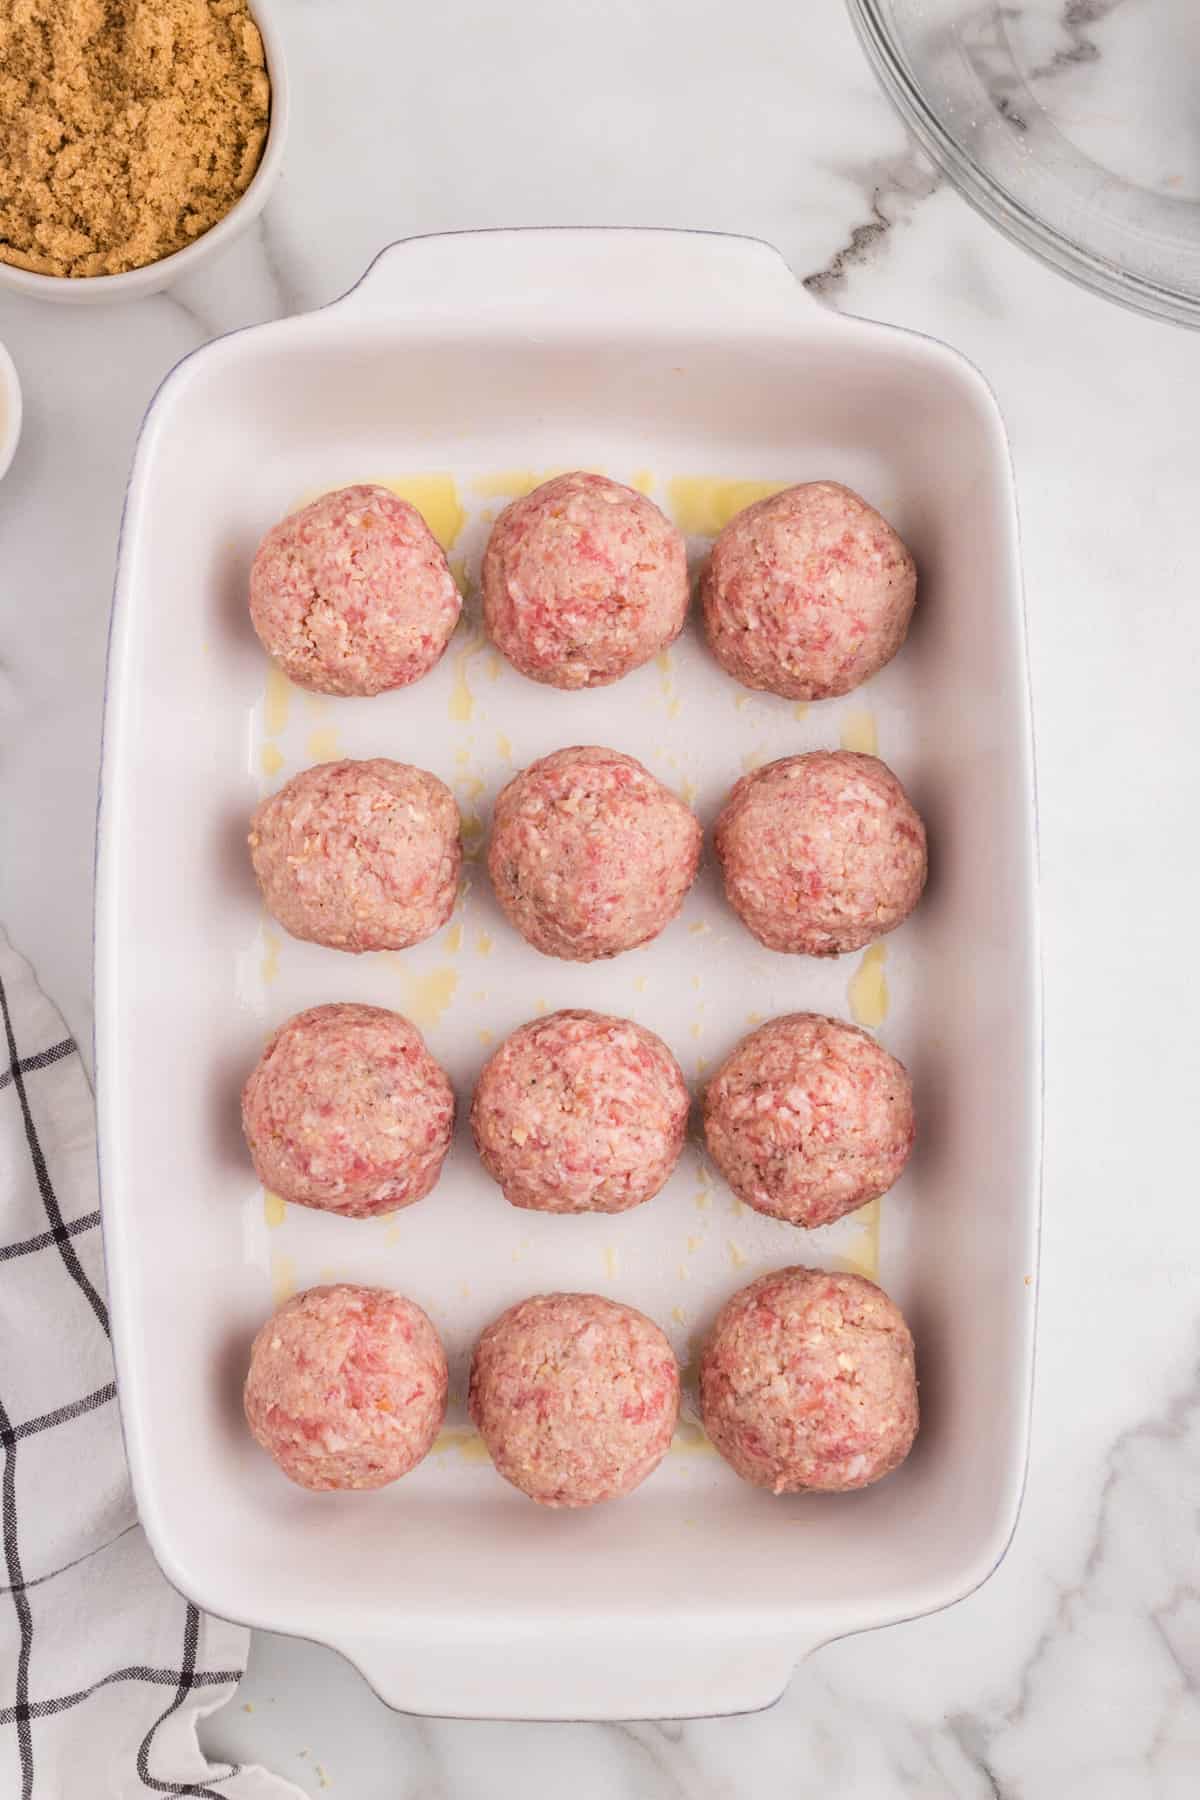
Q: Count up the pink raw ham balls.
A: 12